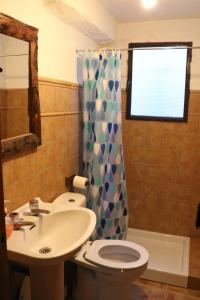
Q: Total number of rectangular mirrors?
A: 1